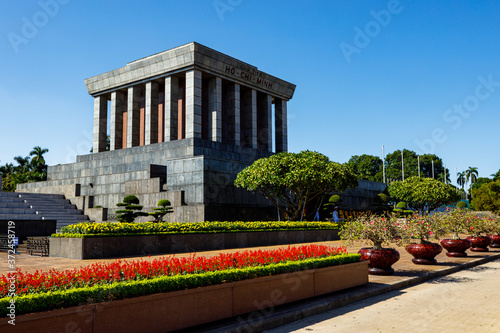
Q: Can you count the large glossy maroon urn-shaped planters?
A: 5